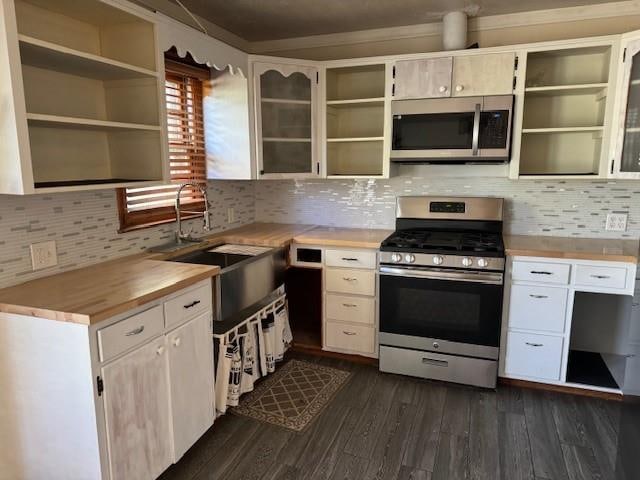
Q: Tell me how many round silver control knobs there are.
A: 5